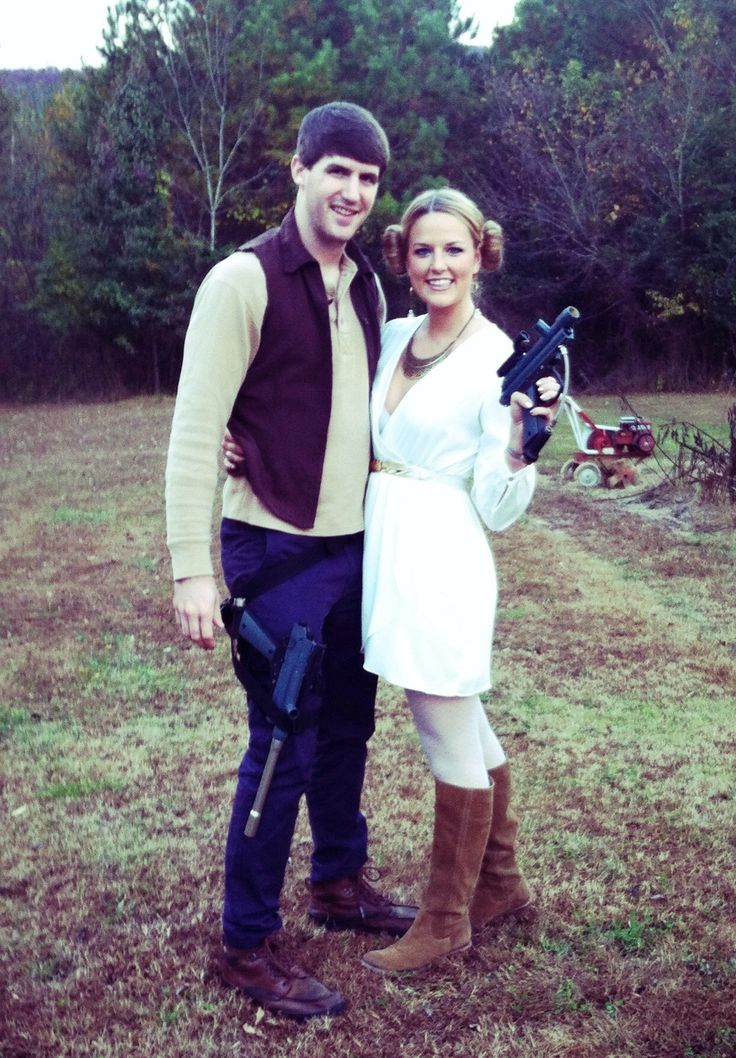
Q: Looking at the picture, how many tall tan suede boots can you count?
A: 2